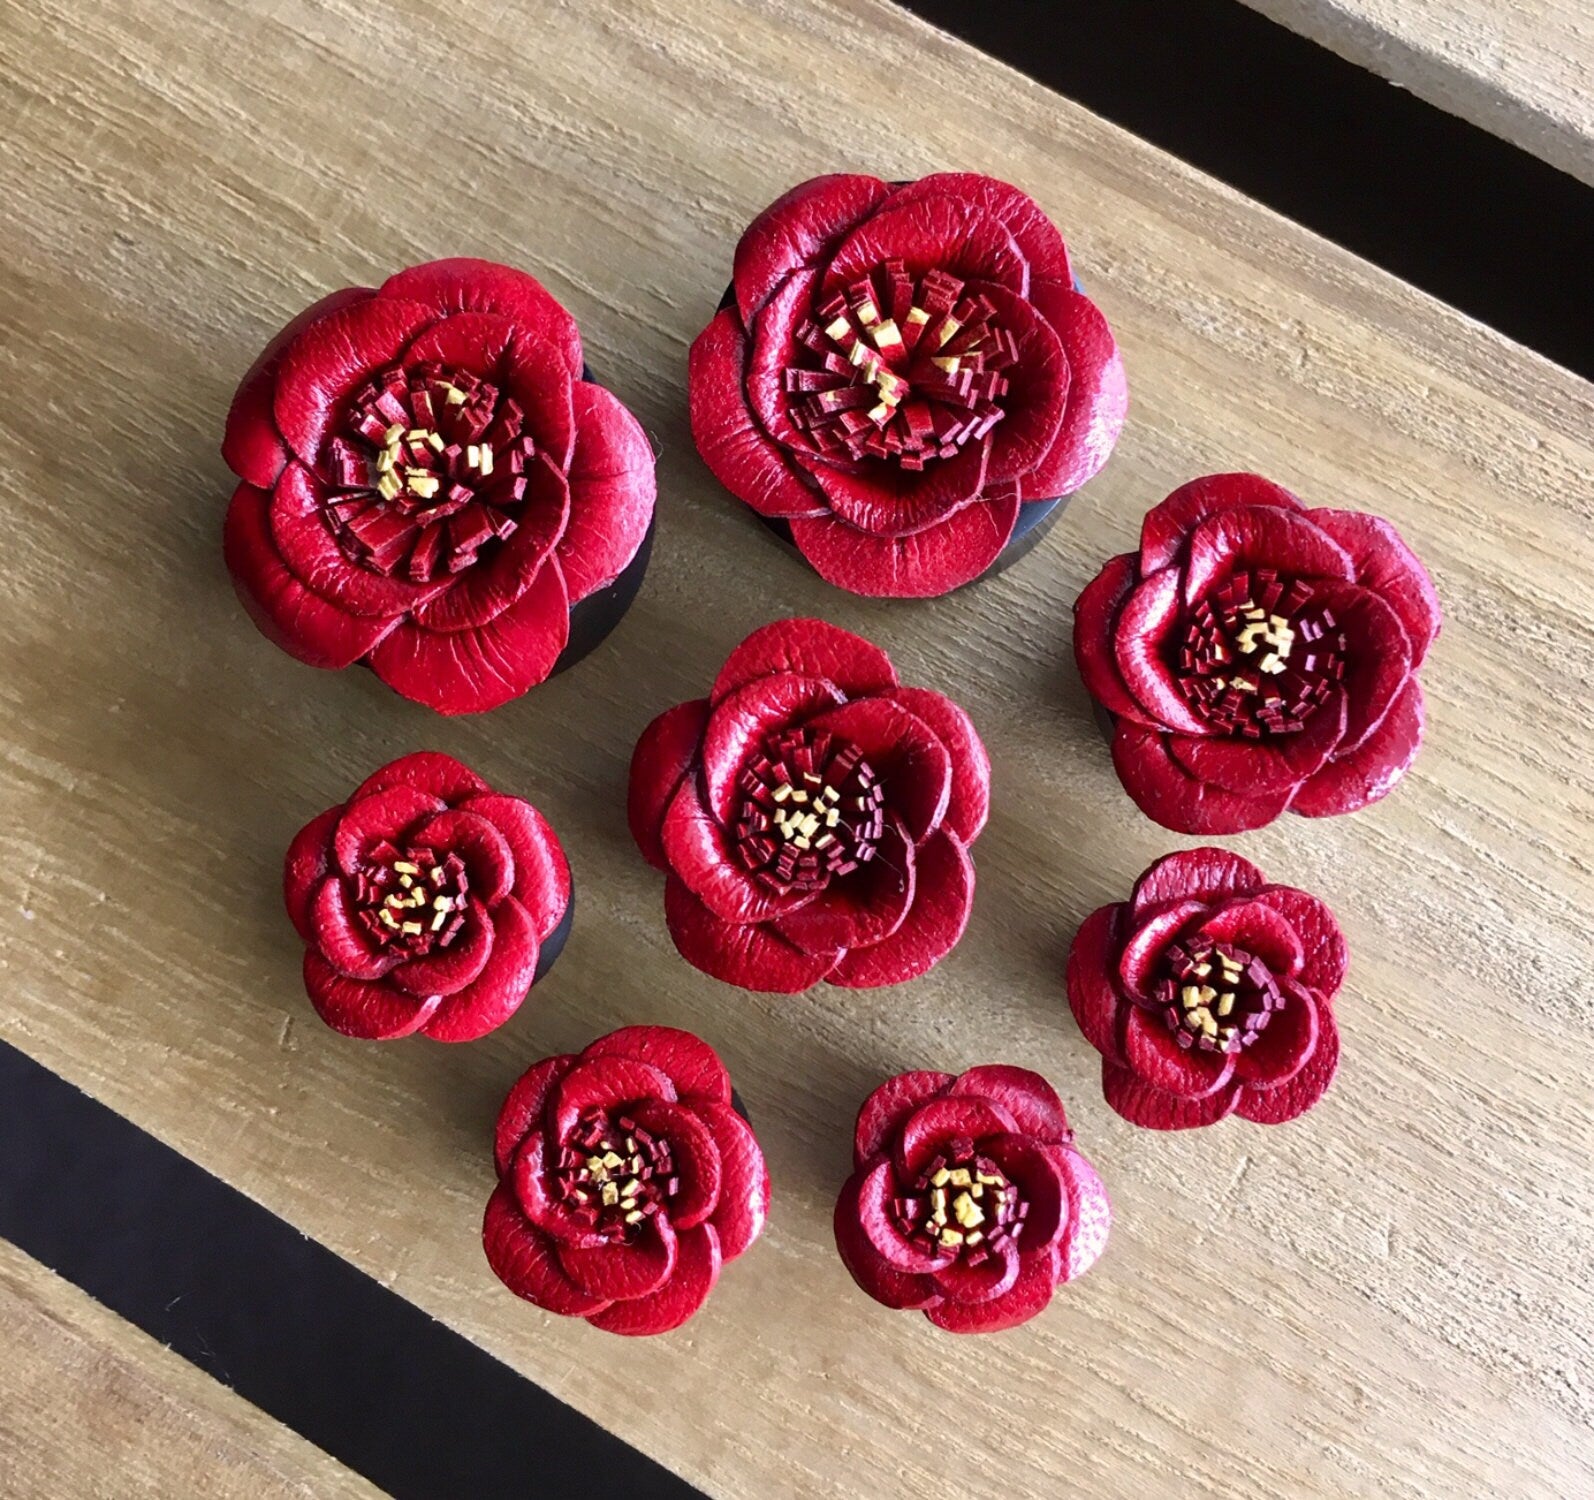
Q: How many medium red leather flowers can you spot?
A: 2